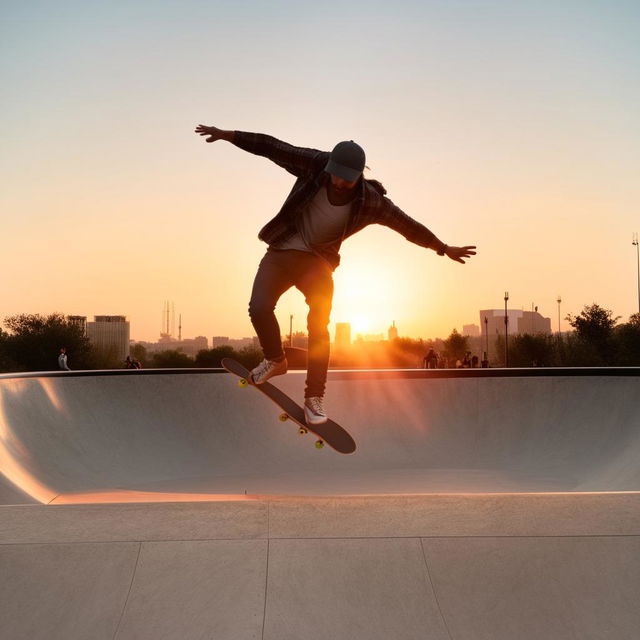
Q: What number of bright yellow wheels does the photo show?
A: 4